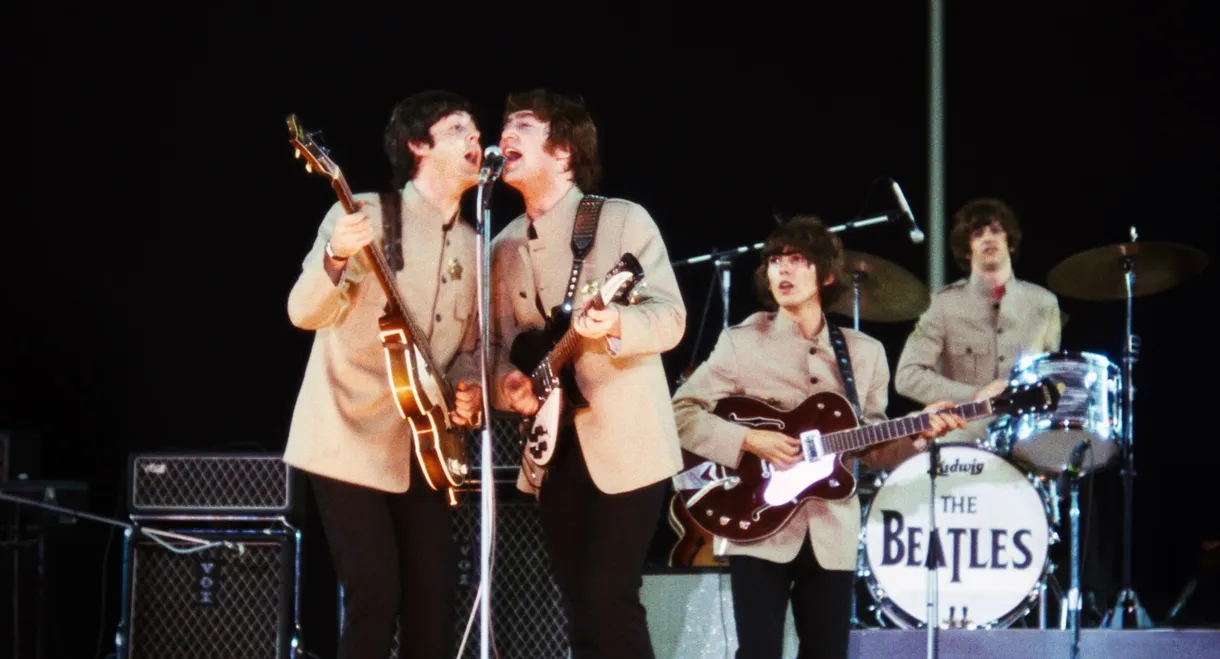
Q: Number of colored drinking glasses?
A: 0